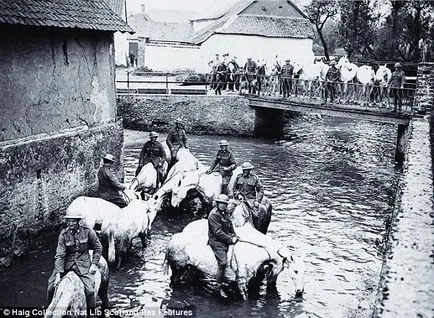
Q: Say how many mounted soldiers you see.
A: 7